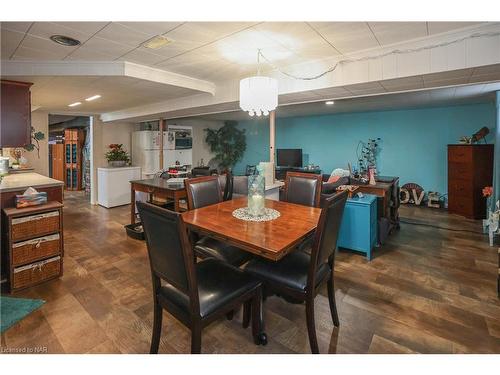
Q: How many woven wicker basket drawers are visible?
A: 3